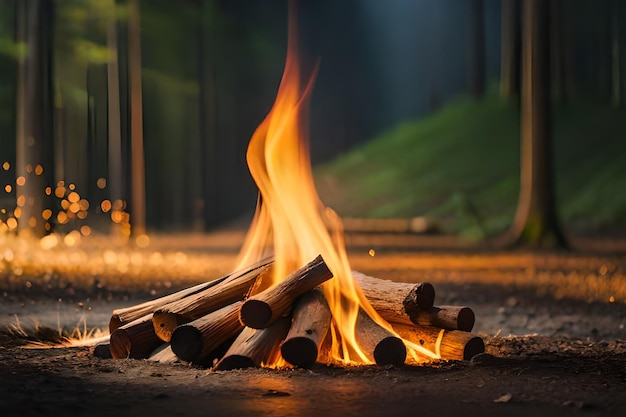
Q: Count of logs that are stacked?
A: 11